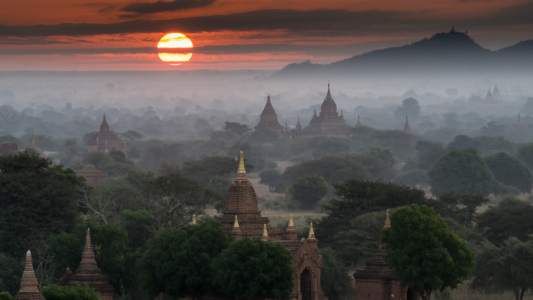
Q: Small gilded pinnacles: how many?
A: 5